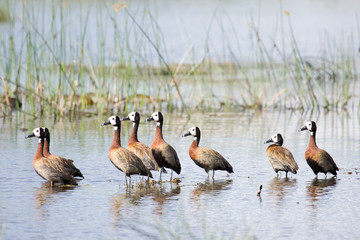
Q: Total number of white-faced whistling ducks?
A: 8